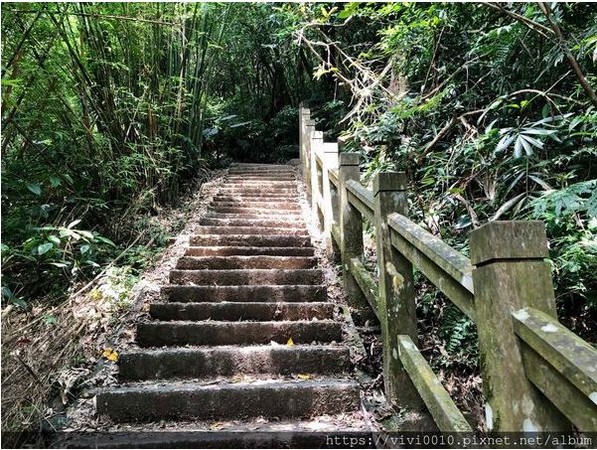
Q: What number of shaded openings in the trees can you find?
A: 1